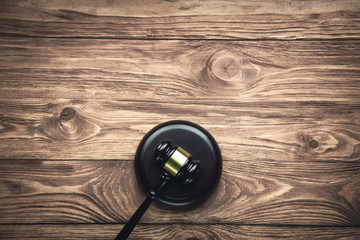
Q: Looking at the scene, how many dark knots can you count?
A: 2